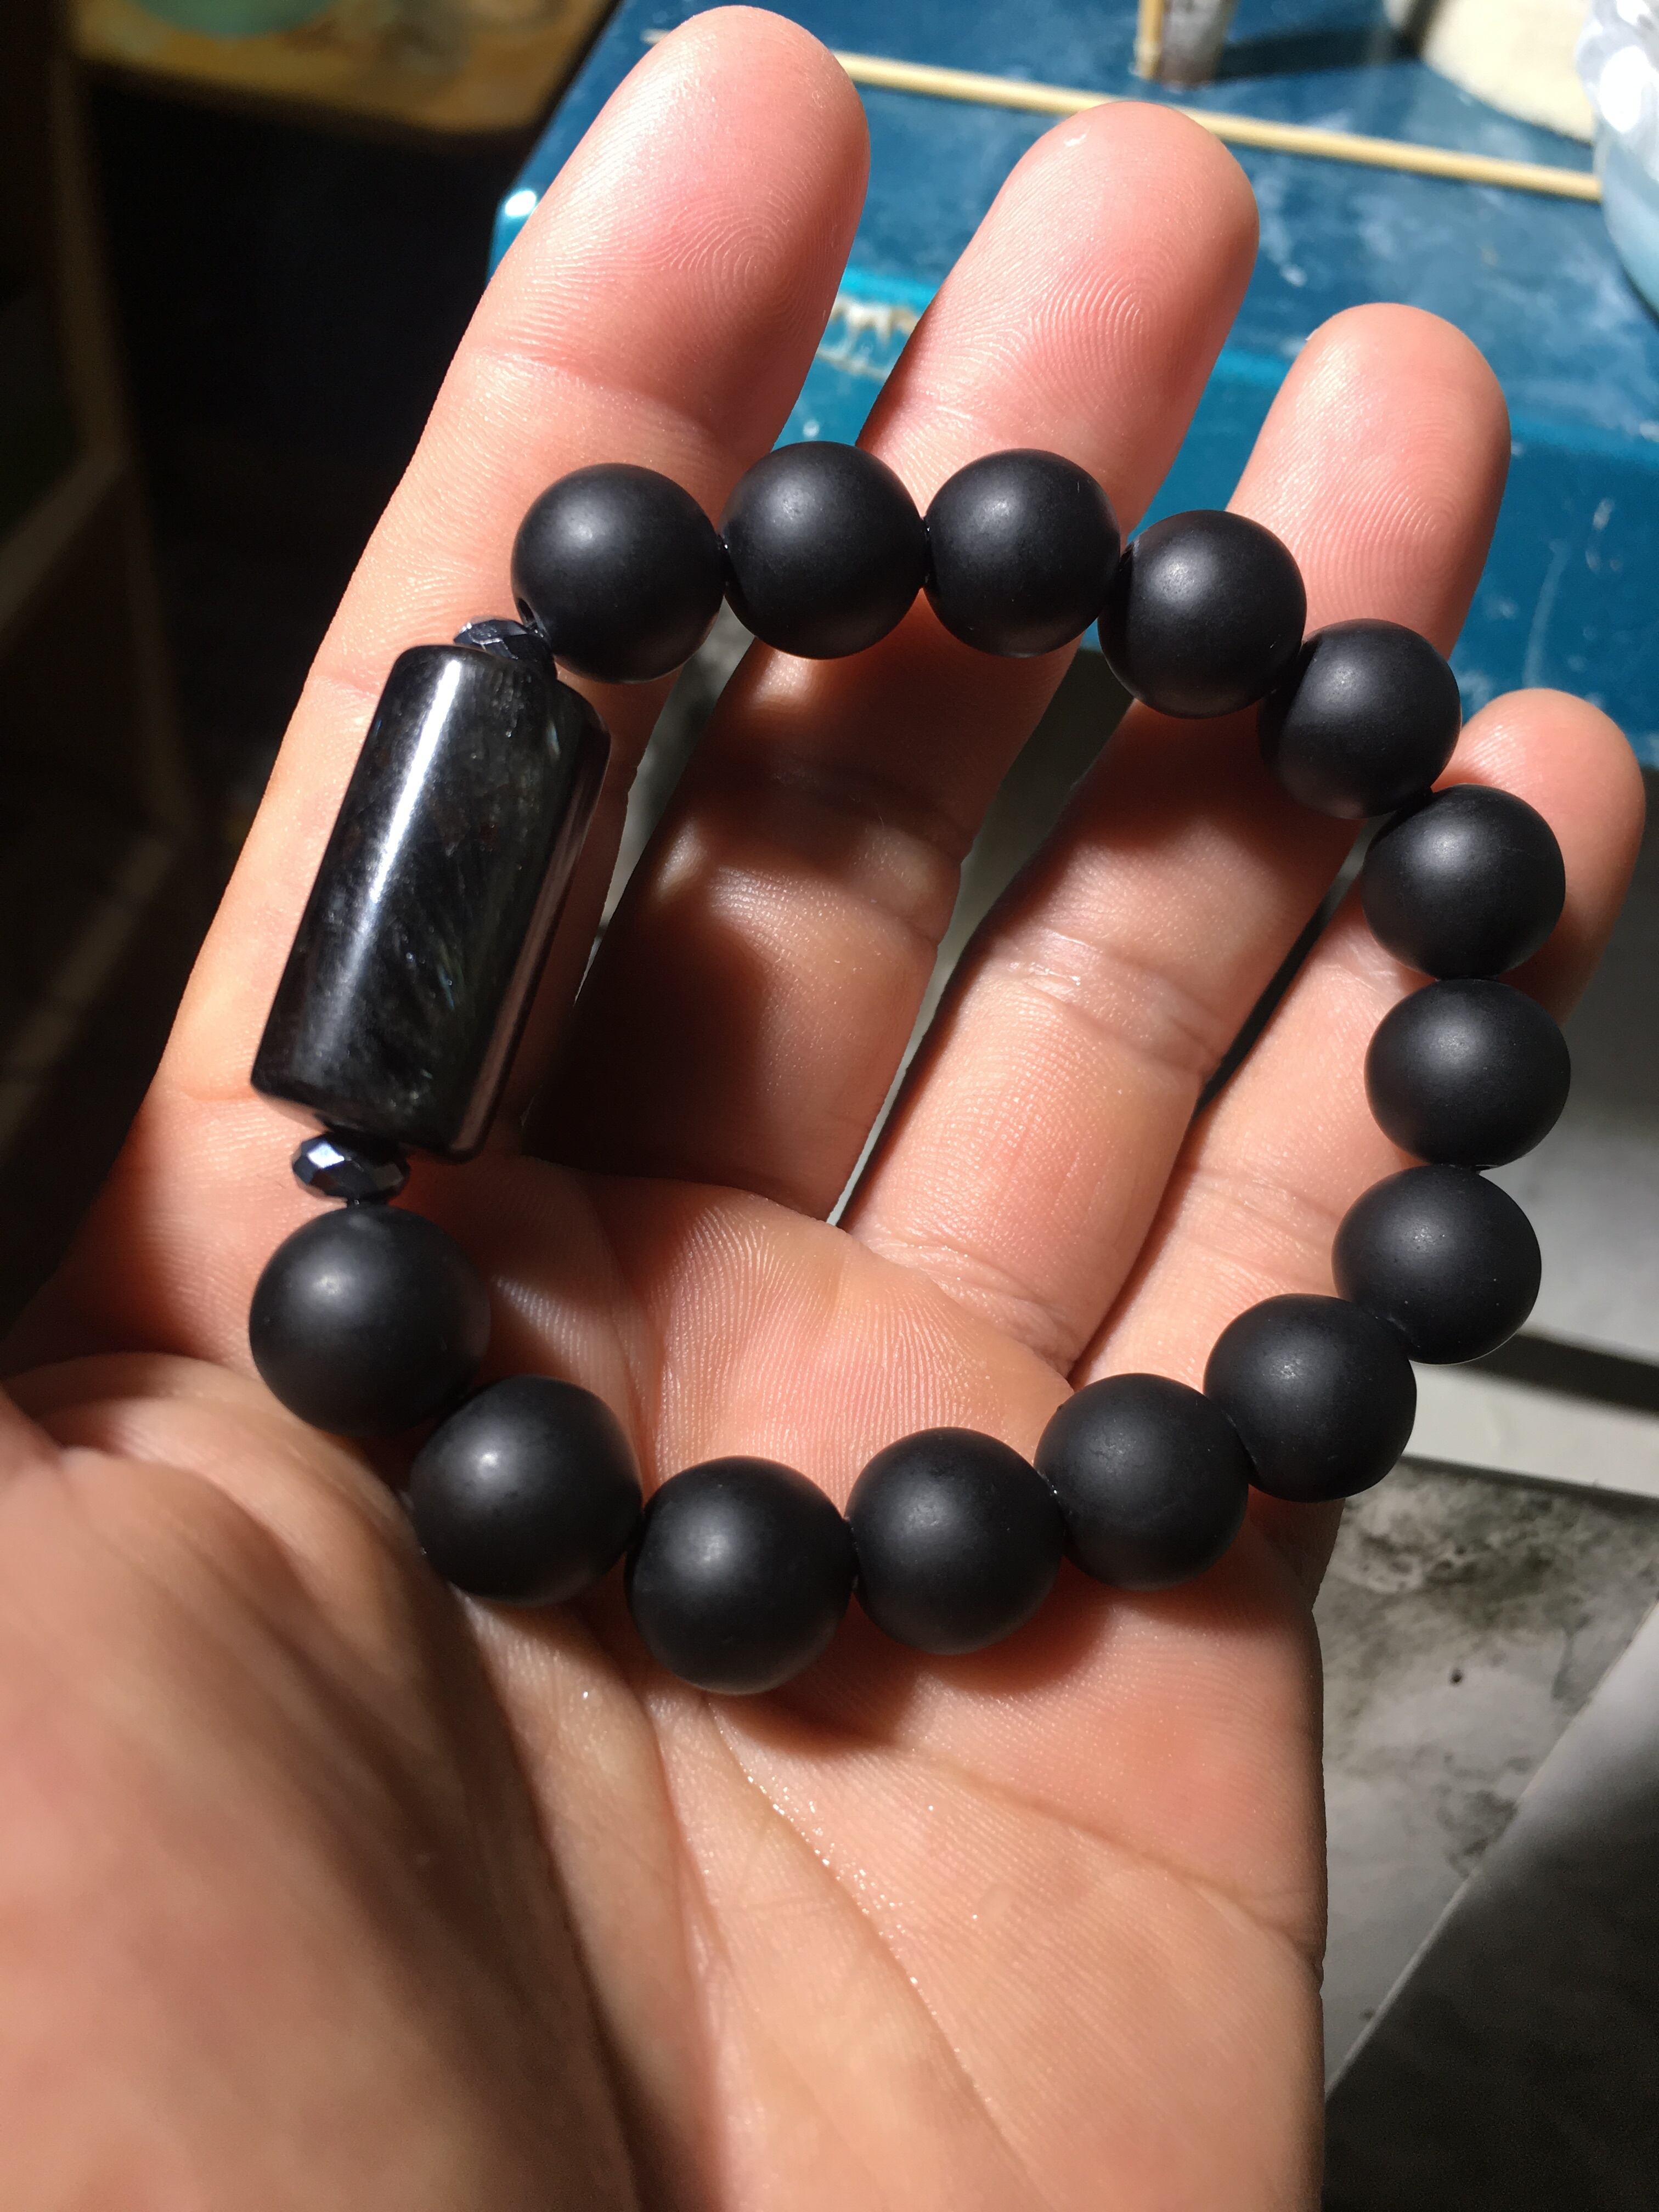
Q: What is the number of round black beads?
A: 14